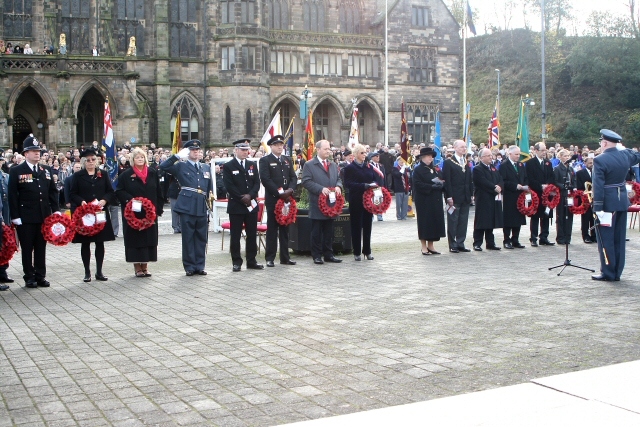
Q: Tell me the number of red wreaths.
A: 11